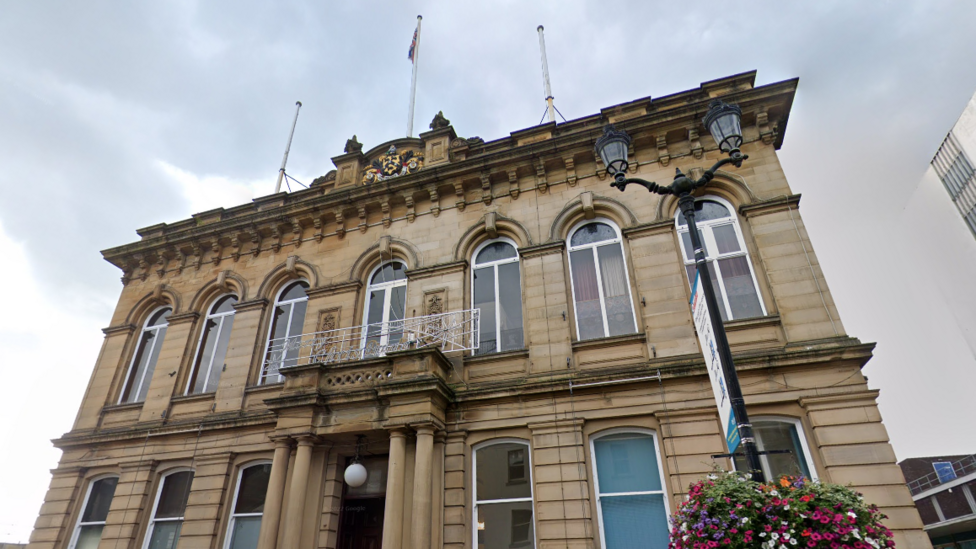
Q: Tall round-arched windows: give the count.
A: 7